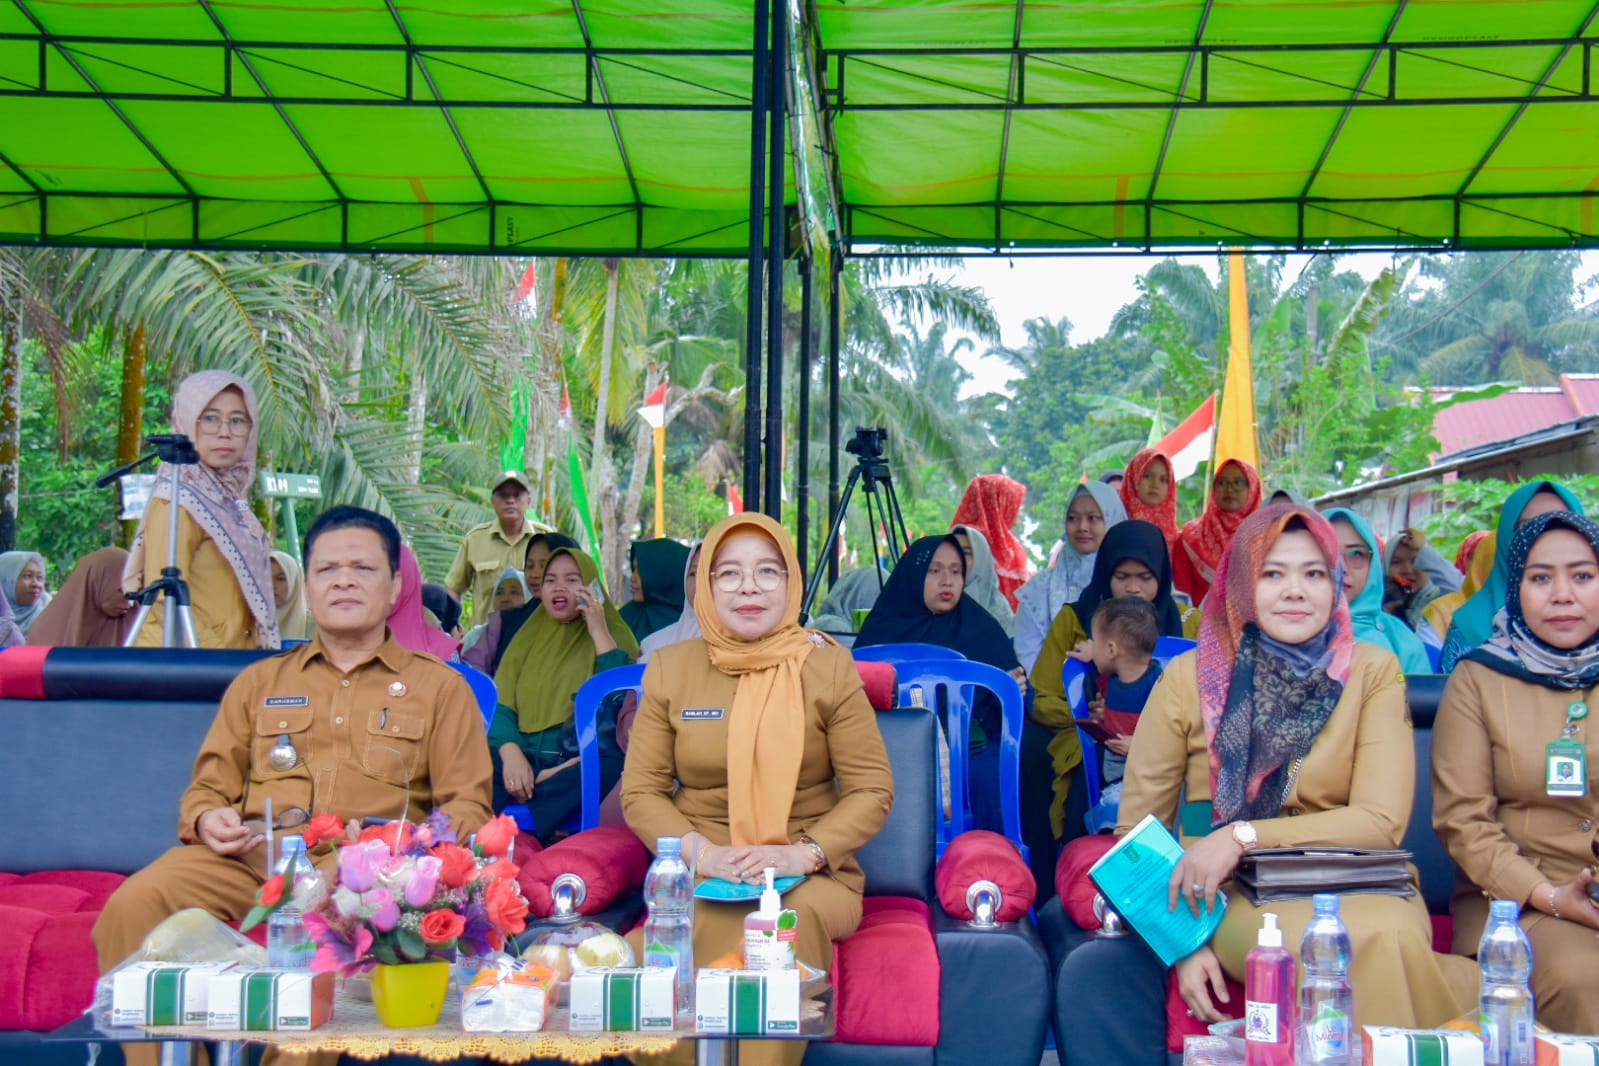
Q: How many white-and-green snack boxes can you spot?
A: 6